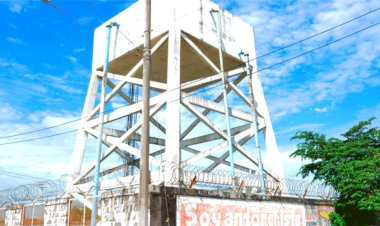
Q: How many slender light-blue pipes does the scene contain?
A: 3